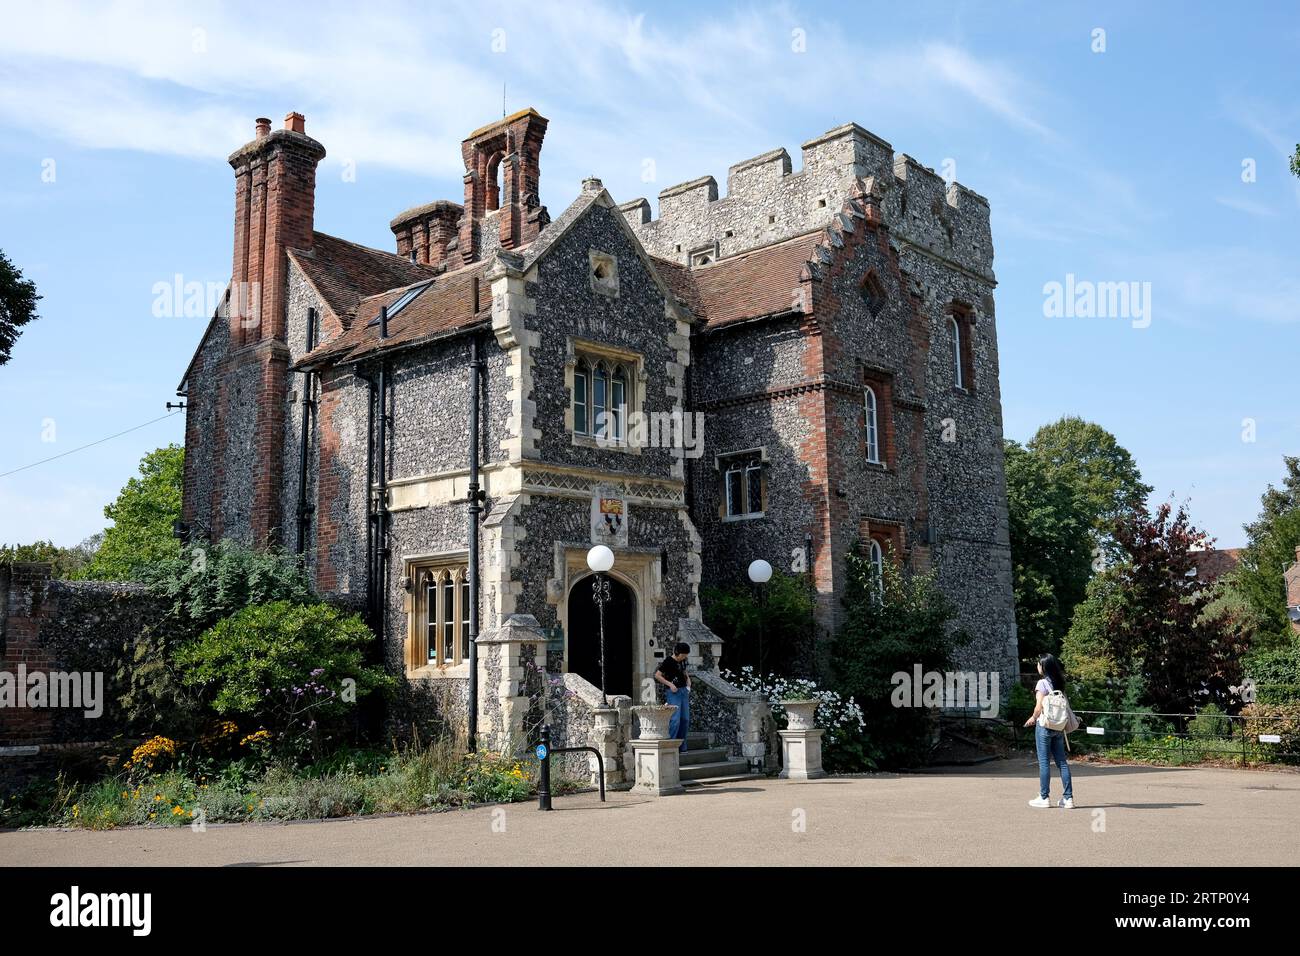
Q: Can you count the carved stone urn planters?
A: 2